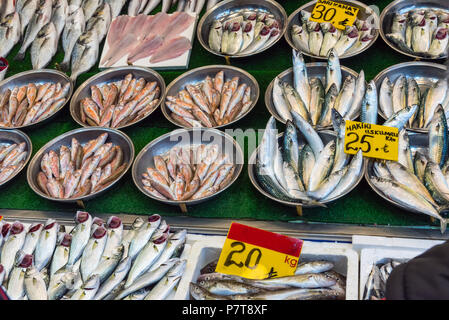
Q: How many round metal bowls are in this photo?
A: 13